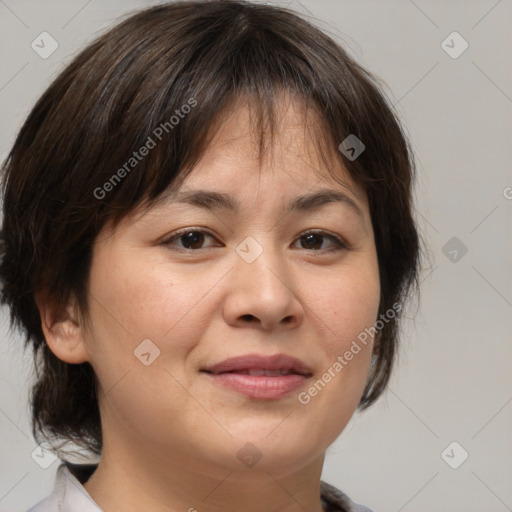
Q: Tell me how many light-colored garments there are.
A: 1